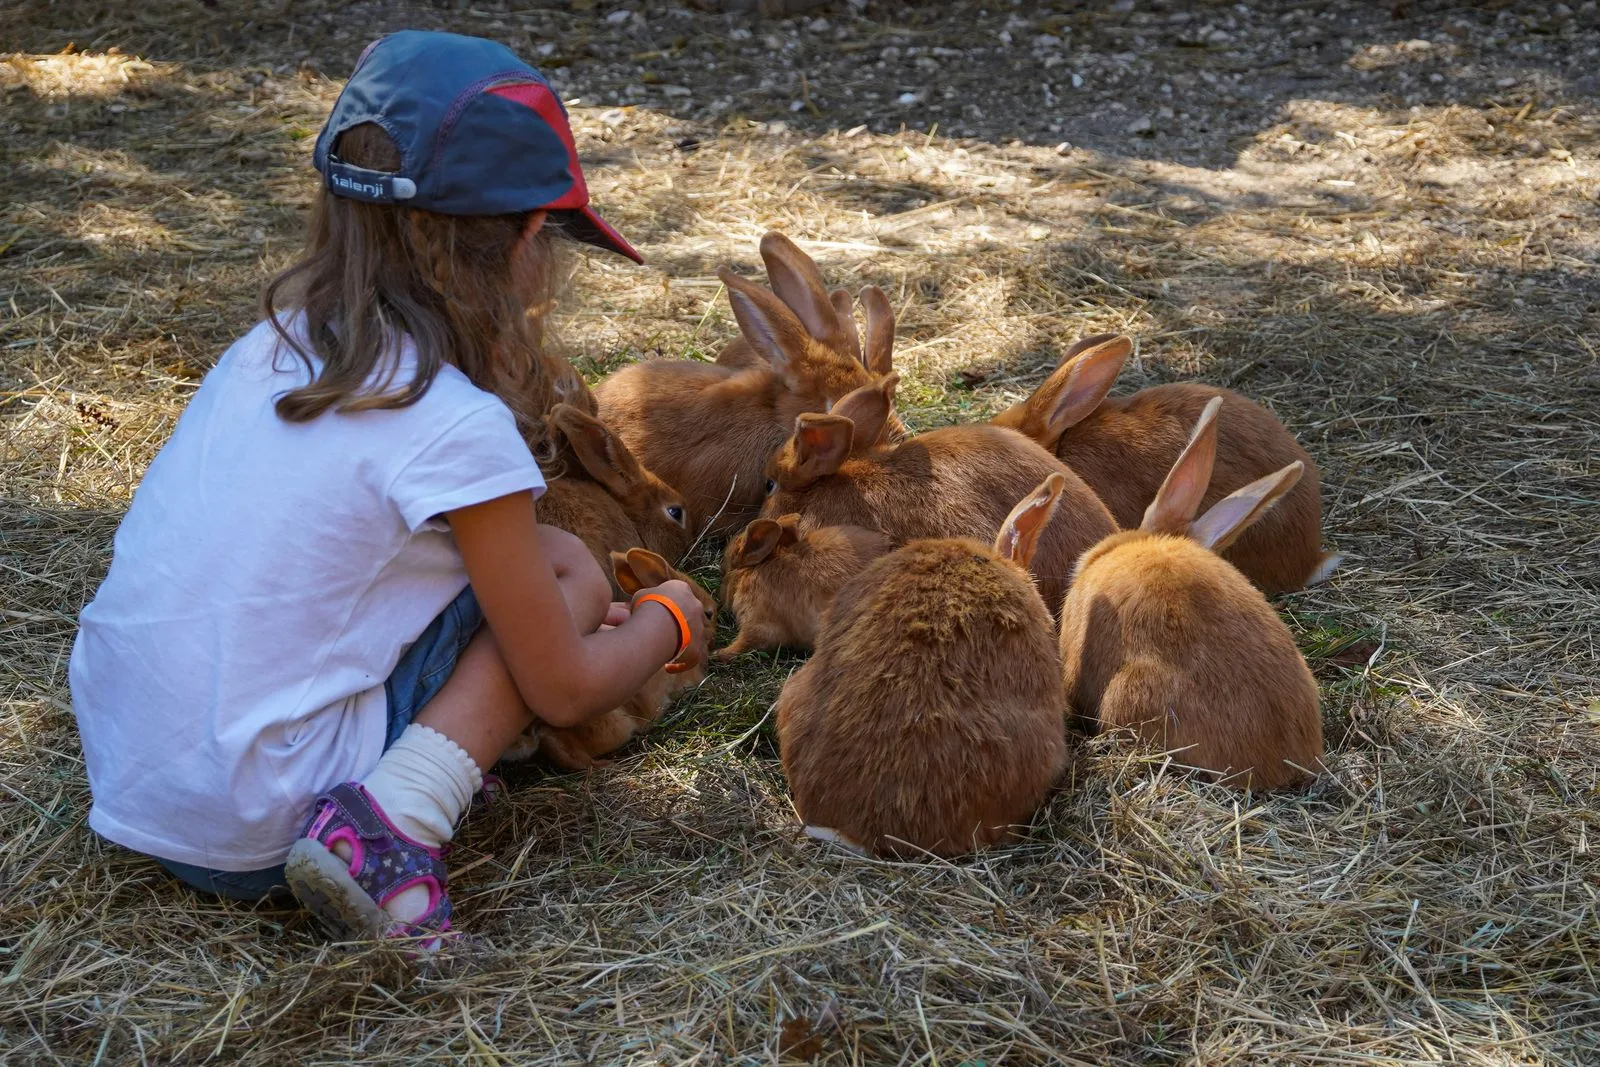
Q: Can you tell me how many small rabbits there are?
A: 2